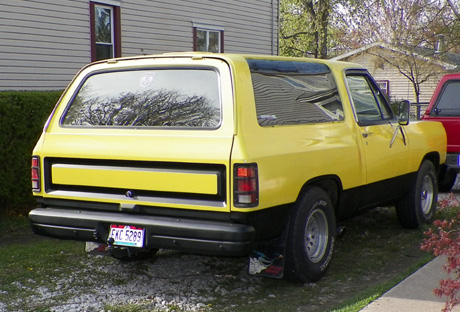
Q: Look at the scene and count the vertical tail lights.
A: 2